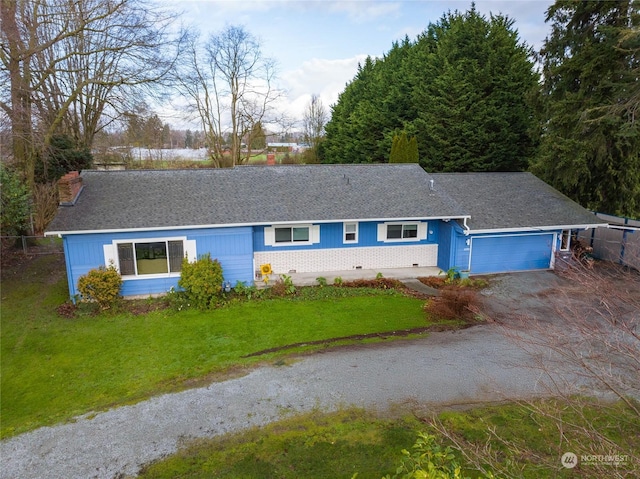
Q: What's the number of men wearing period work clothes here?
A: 0